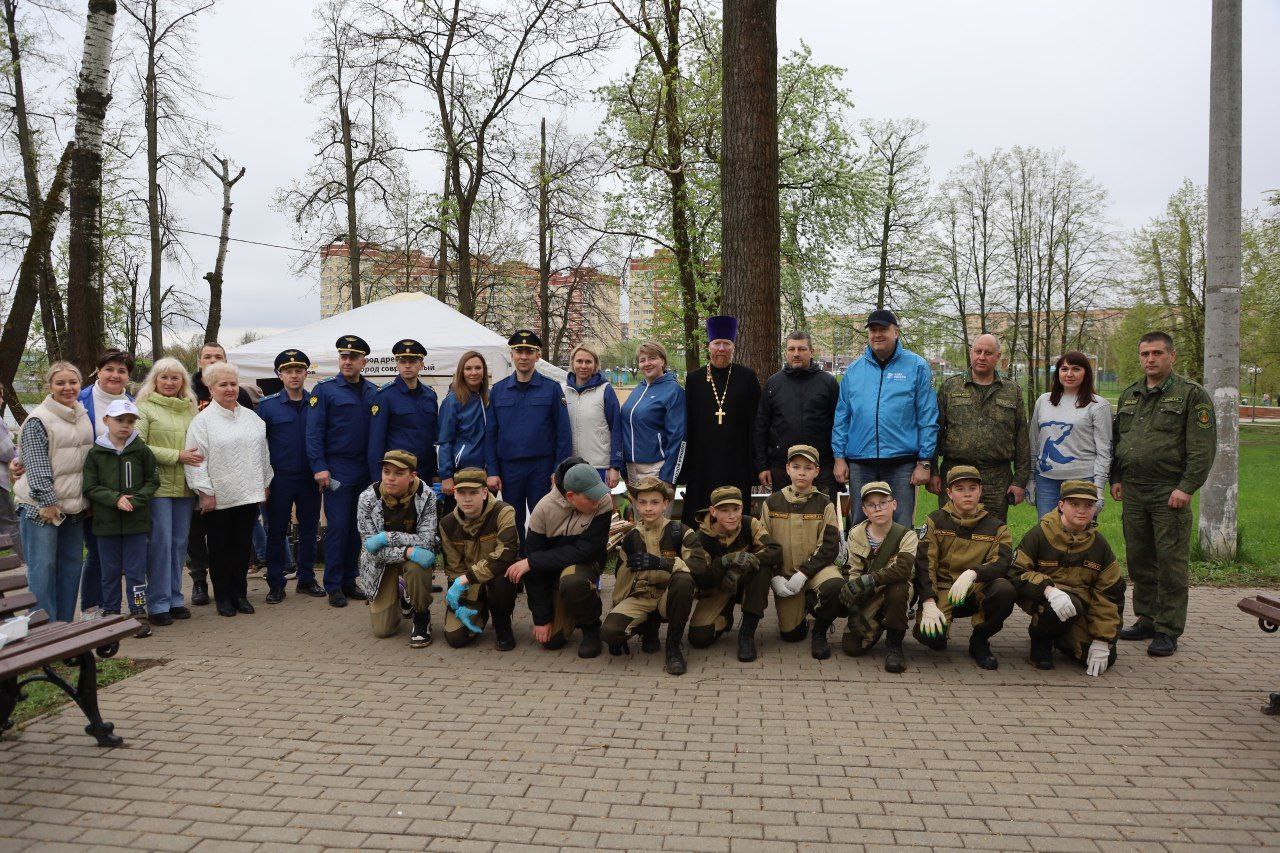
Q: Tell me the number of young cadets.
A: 9